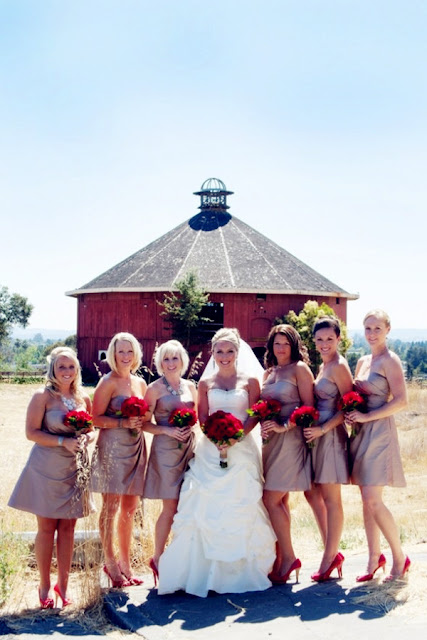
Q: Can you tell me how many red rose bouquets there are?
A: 7